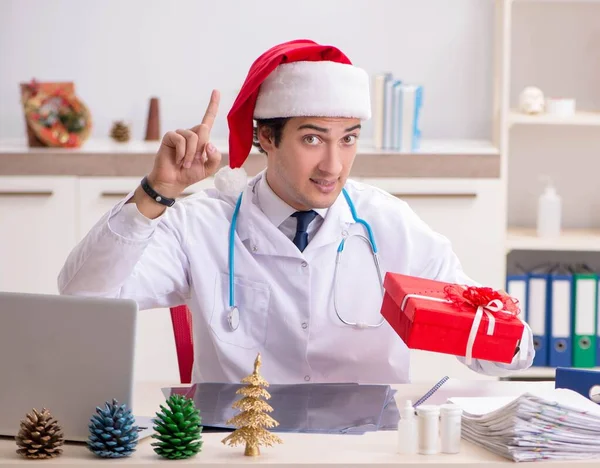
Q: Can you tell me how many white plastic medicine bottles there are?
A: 3